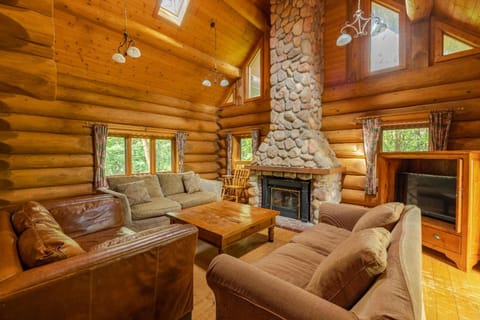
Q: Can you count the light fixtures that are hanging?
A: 3